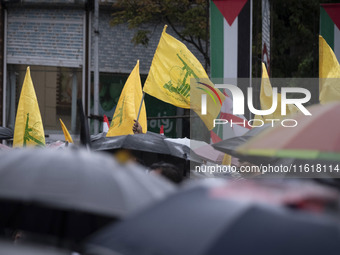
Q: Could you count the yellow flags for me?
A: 6